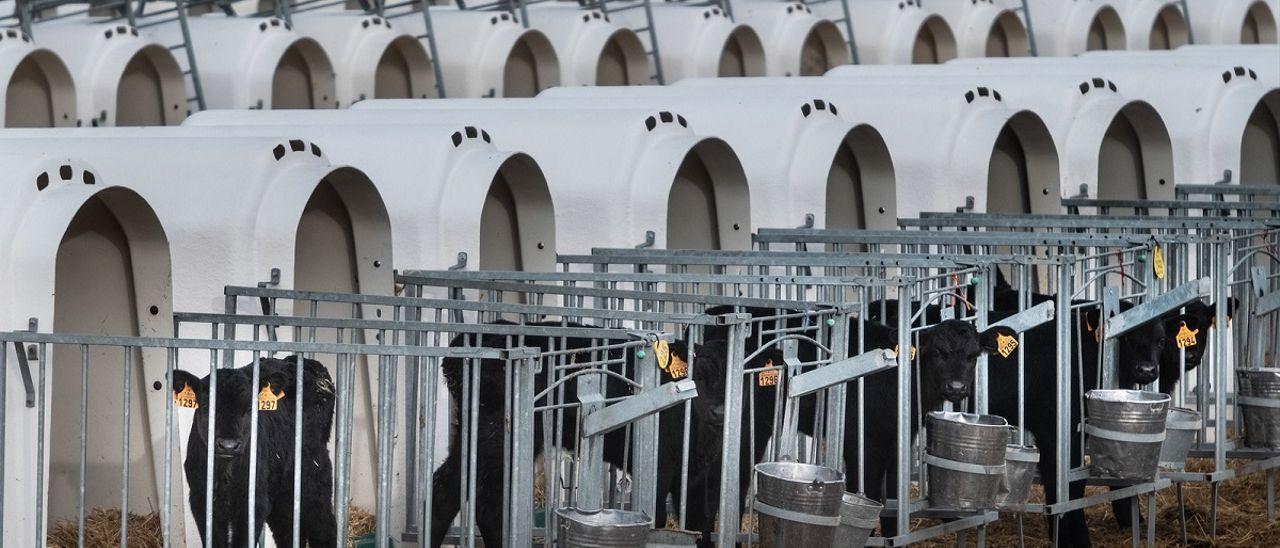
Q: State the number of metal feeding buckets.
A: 9